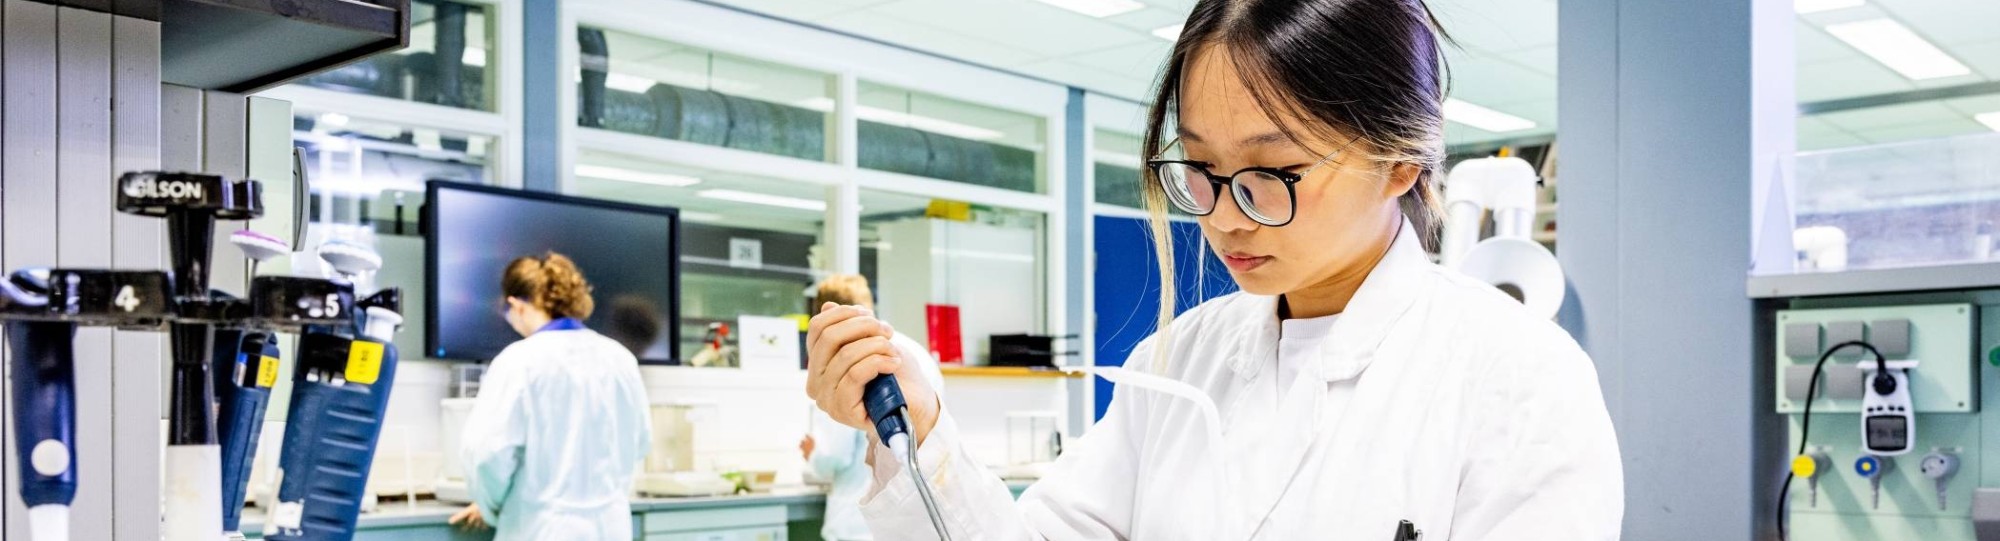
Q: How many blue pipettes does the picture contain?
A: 4